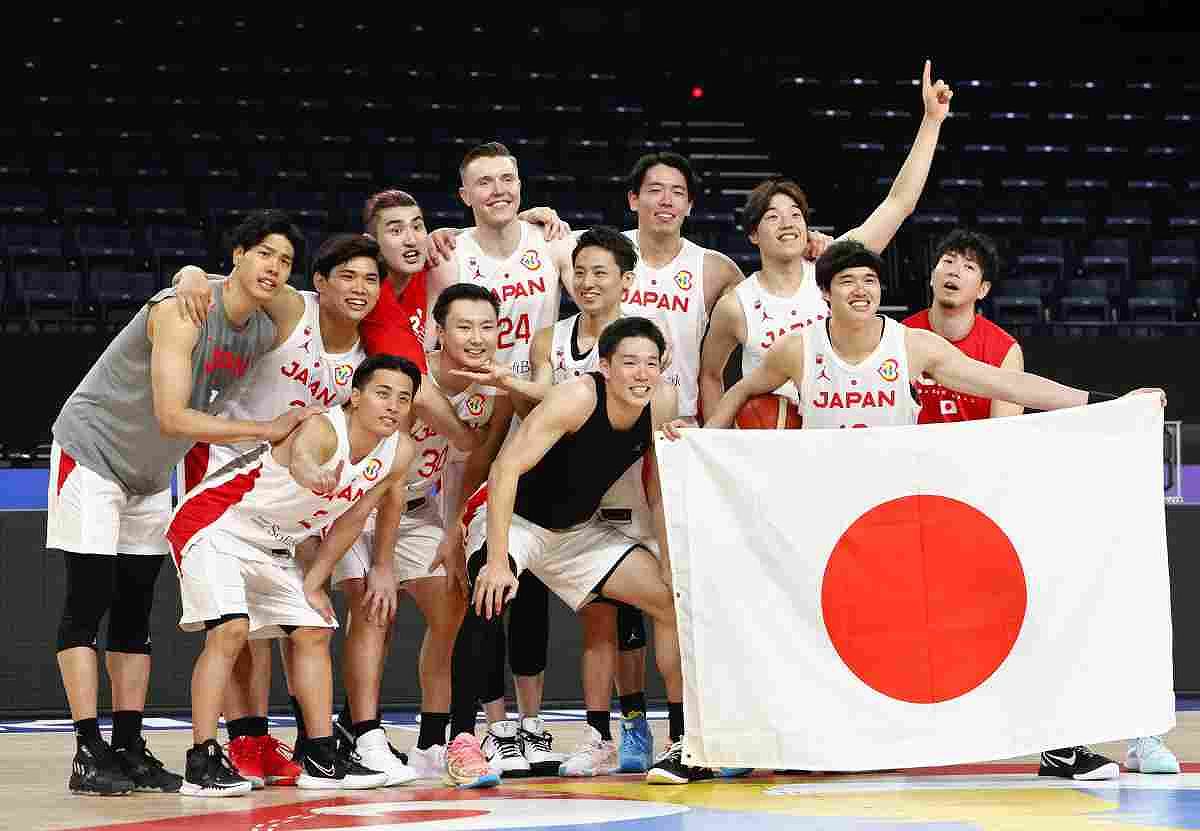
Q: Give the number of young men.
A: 12